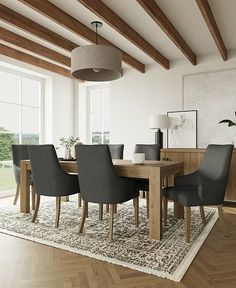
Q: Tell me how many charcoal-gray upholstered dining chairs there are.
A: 6